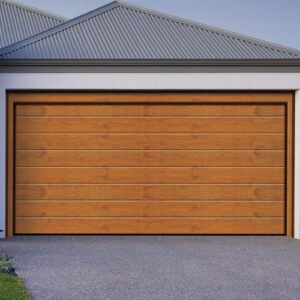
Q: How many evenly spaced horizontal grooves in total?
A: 7